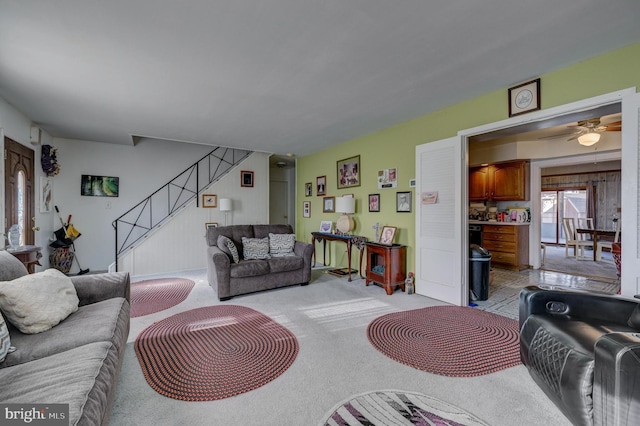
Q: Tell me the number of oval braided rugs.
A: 3